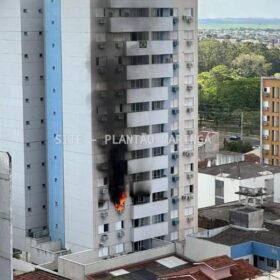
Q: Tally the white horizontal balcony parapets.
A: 11